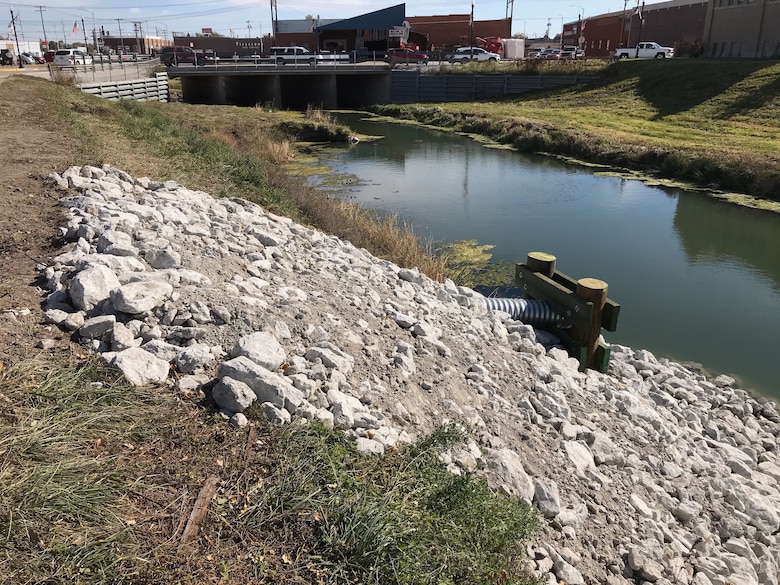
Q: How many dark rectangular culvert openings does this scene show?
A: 4